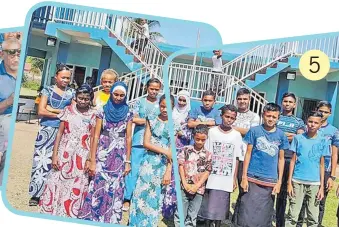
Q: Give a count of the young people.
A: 15